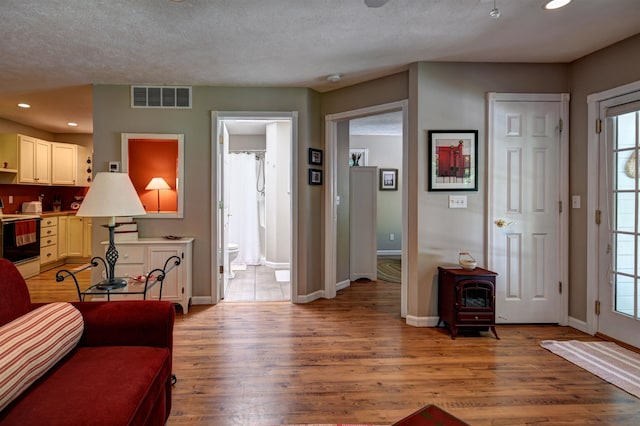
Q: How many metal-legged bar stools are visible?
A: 0